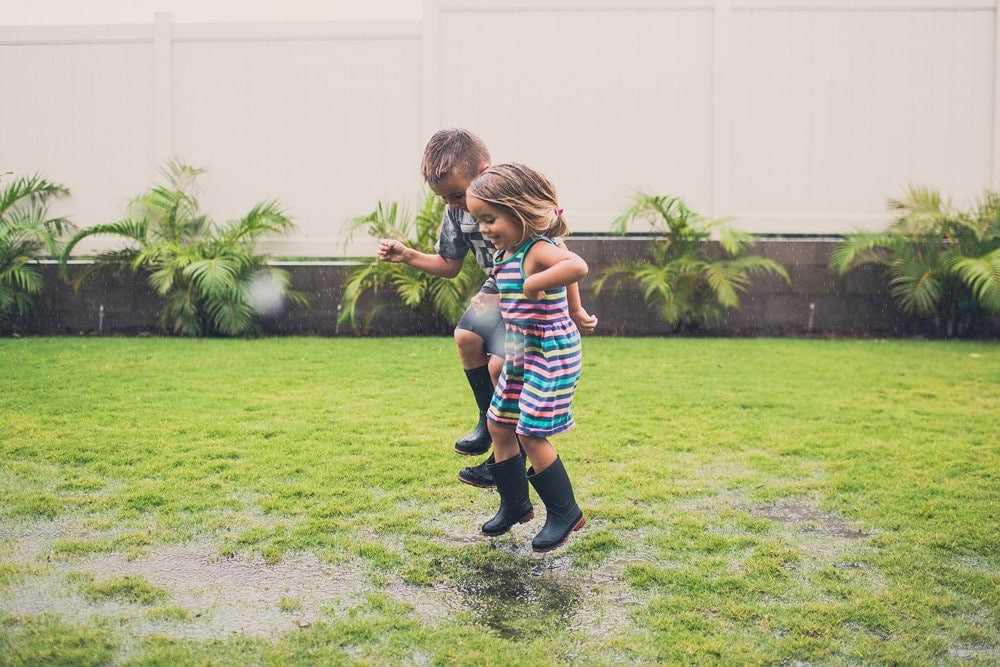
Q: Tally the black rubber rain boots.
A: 4